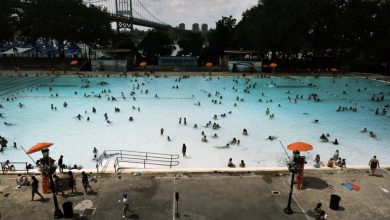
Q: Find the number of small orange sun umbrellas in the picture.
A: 7